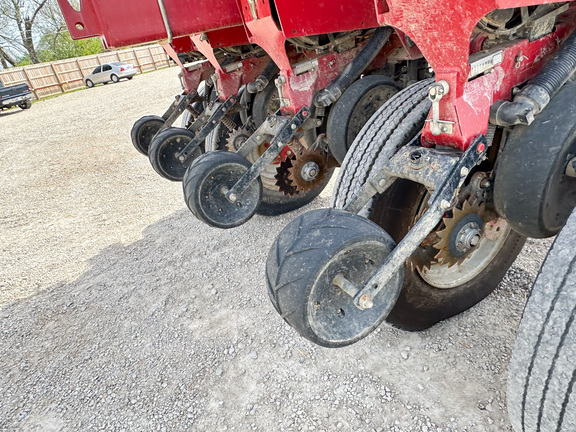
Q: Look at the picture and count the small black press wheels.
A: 4